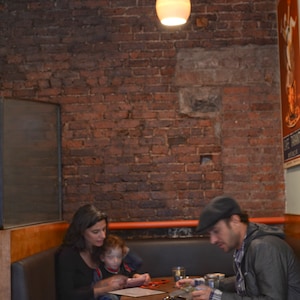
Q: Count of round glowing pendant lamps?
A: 1